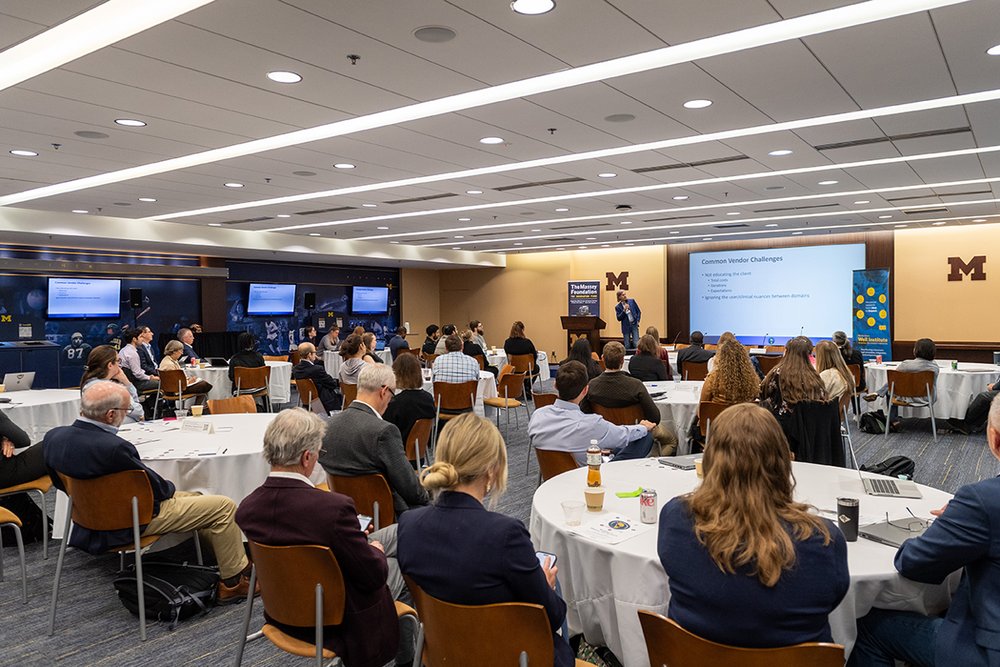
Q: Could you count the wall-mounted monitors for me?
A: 3